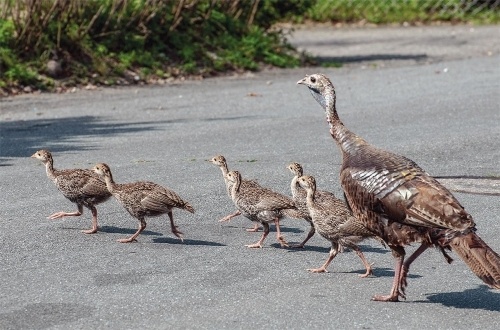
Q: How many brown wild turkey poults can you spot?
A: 6